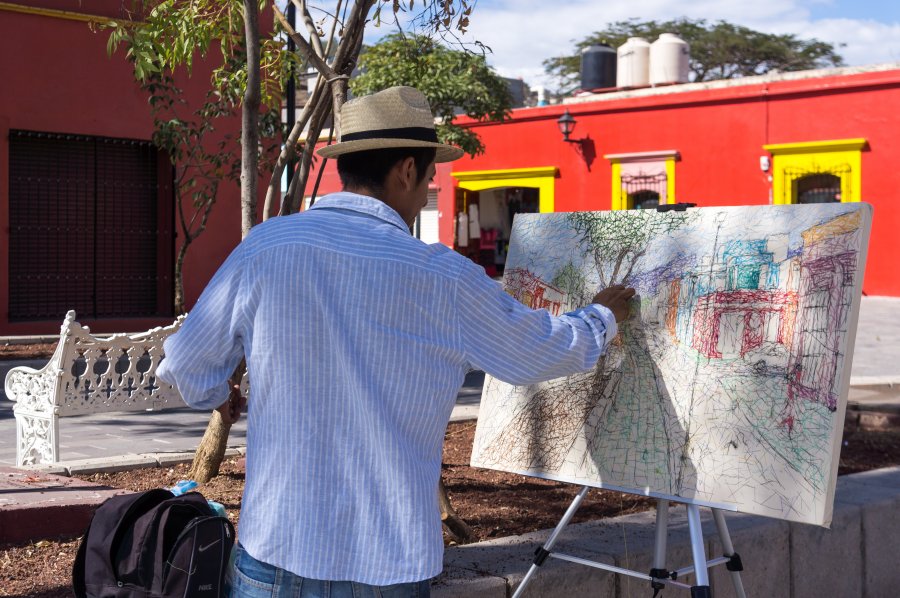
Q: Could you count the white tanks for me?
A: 2